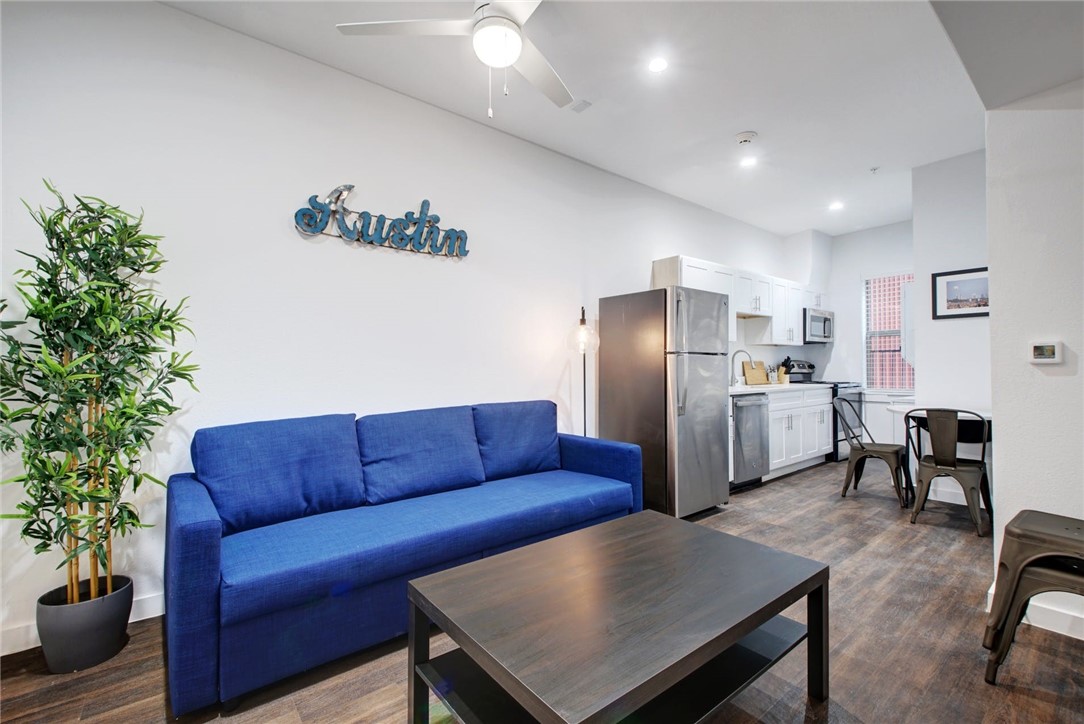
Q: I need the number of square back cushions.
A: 3